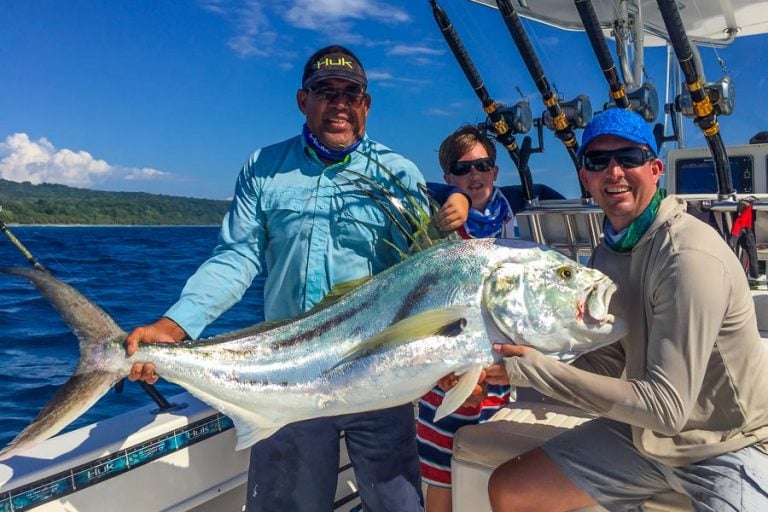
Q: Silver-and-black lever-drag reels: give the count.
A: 4